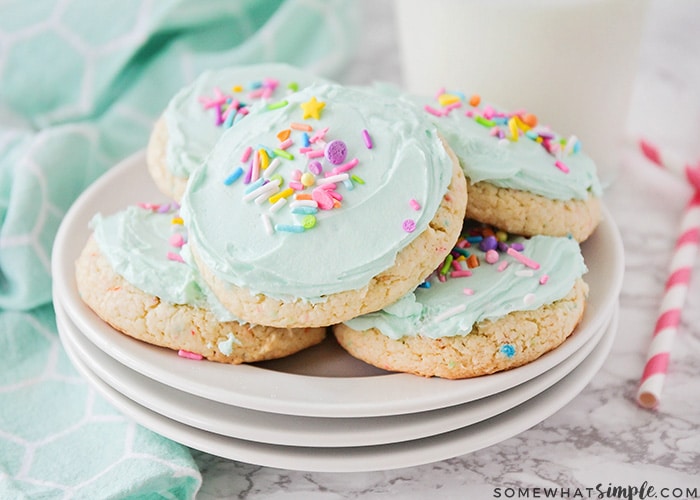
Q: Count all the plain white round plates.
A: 3